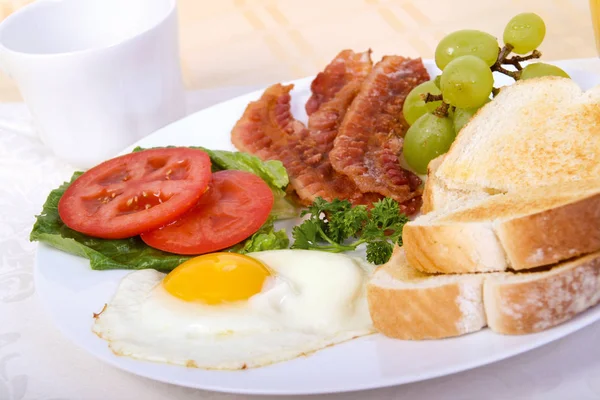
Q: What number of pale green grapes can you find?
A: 7